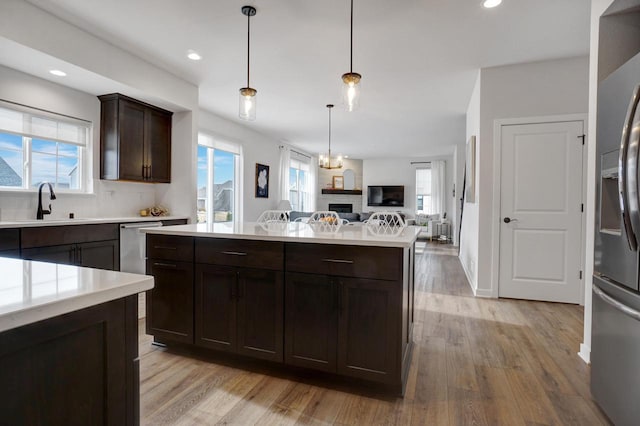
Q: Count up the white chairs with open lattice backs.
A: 3